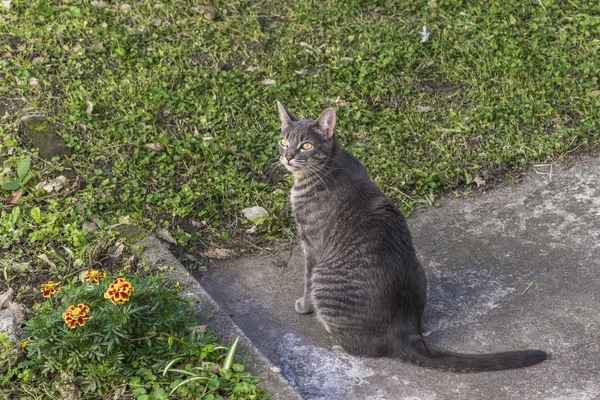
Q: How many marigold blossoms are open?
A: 4